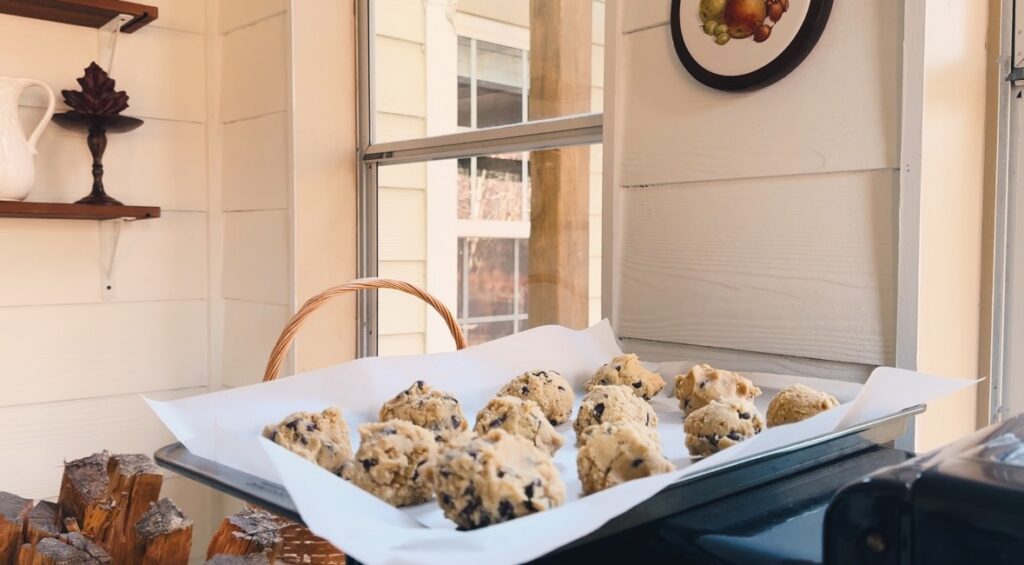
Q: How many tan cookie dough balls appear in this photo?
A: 12